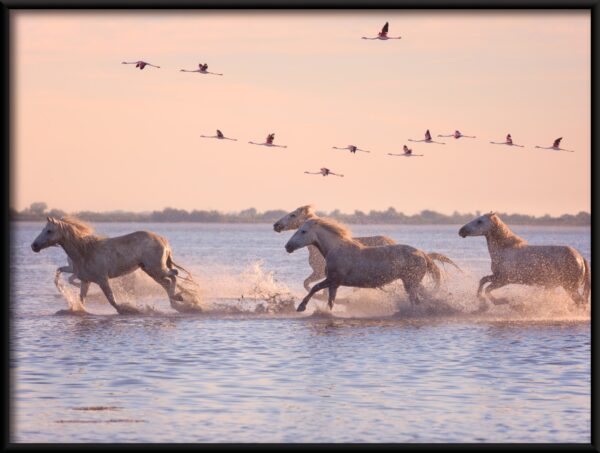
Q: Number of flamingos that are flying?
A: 12